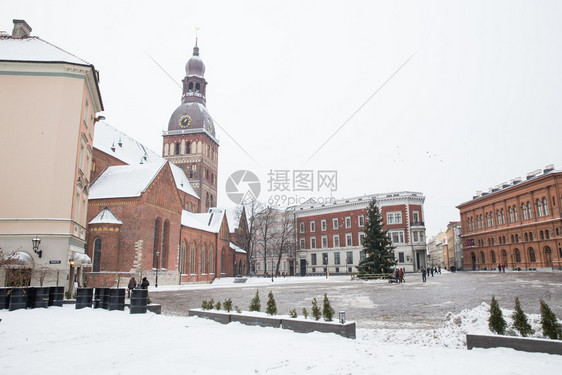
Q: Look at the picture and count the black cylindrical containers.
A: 8